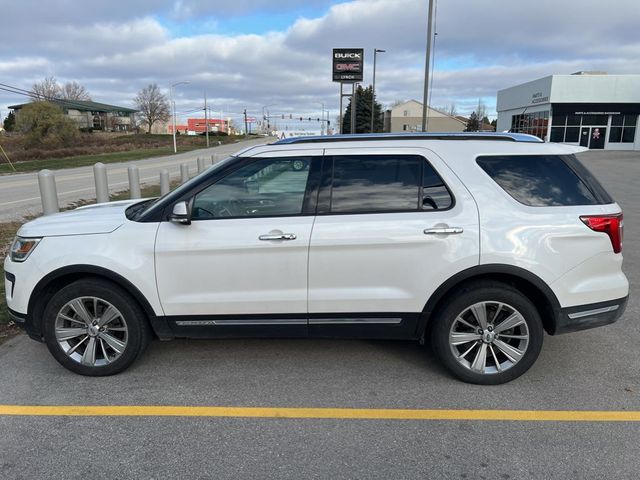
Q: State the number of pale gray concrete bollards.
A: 7